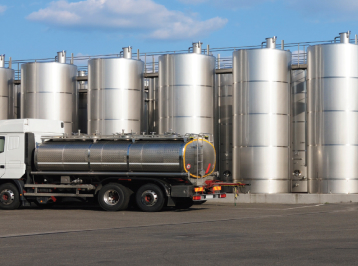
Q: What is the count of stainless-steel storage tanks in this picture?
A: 6